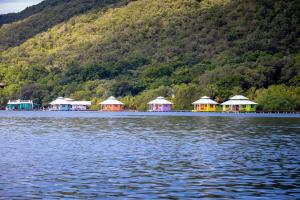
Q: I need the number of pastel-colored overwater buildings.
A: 6